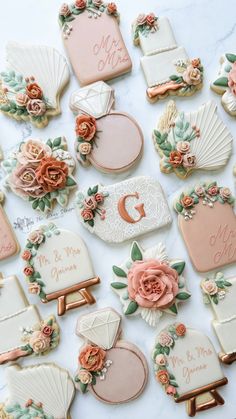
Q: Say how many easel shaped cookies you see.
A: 2